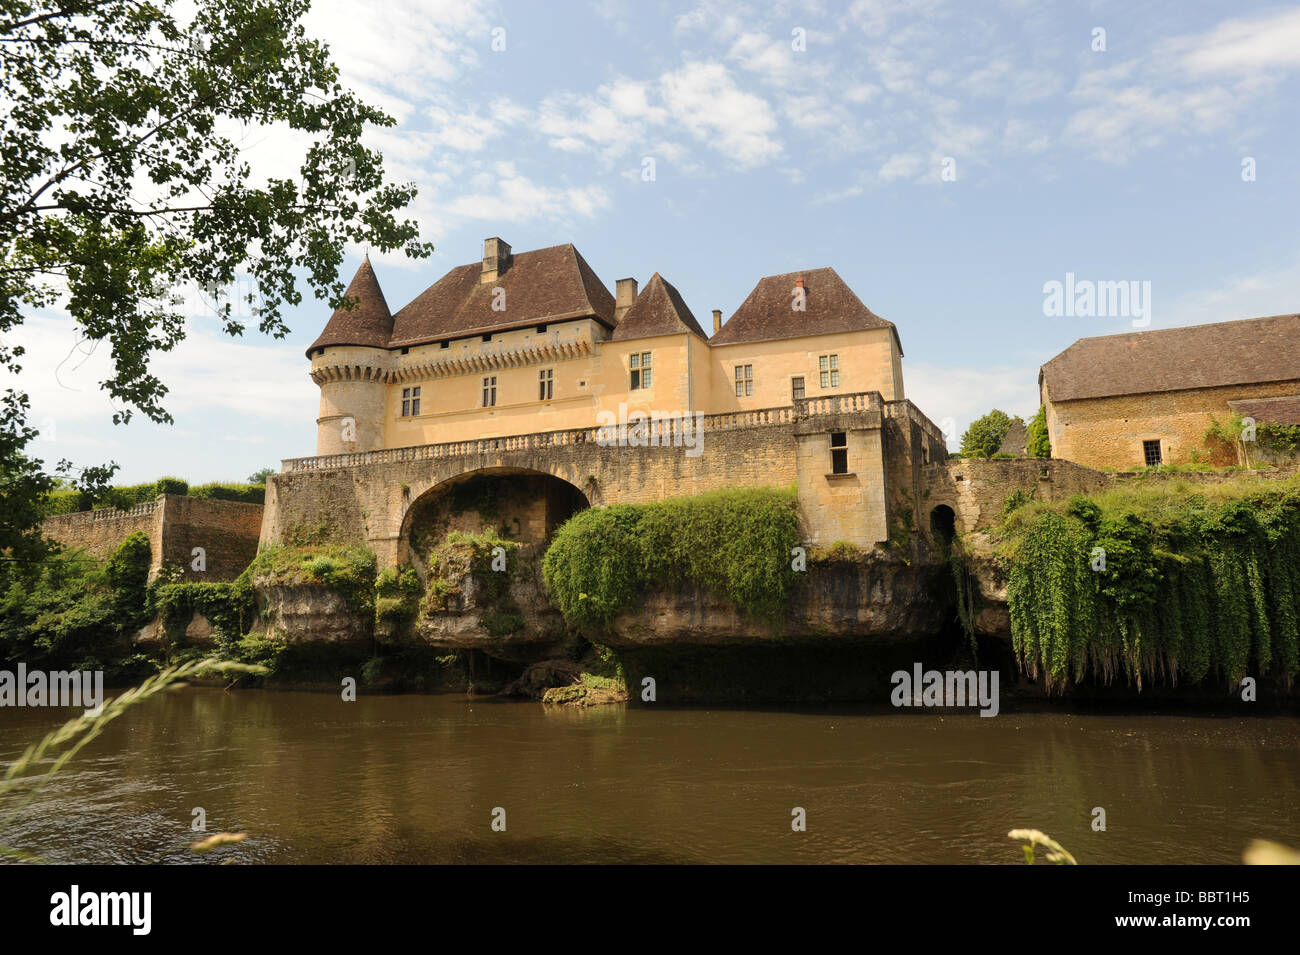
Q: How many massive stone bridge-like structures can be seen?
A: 1